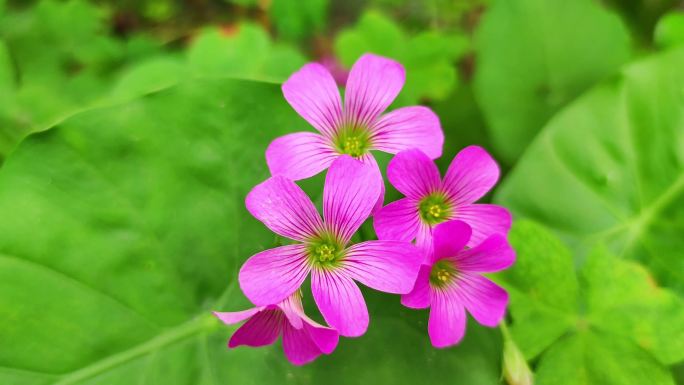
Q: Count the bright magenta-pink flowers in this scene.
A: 5